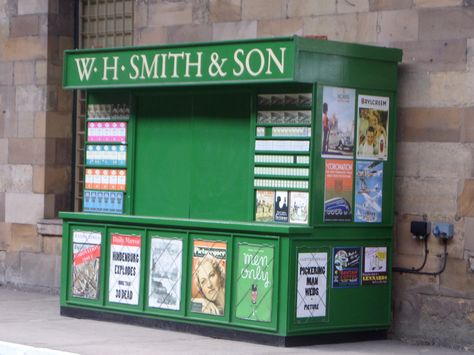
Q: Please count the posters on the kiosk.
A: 12